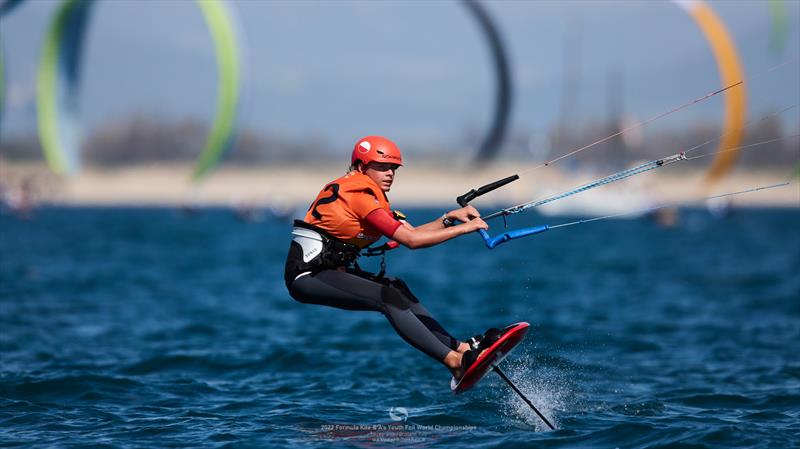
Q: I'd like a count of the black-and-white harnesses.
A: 1